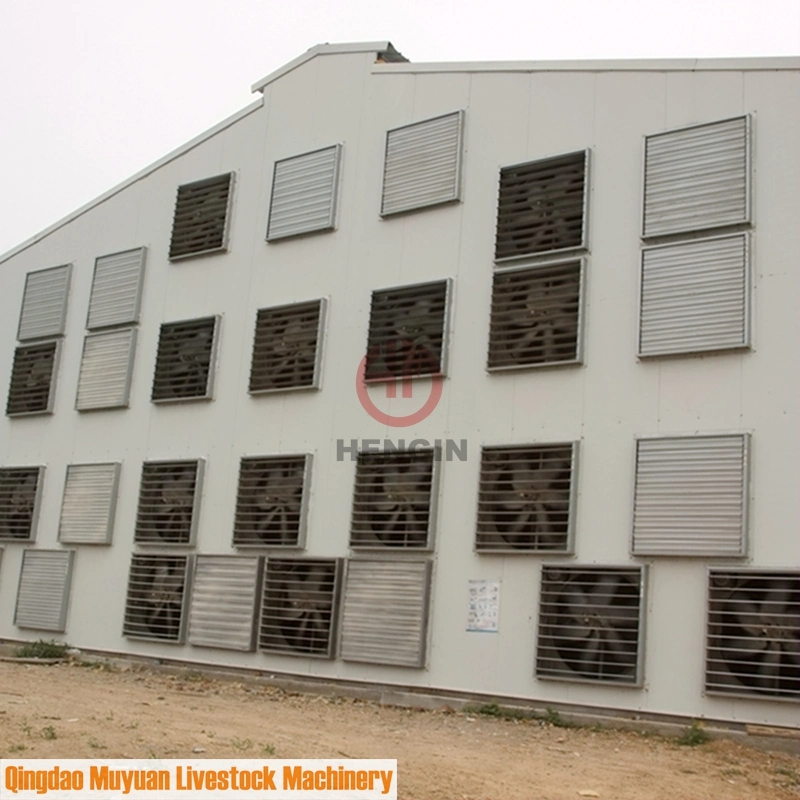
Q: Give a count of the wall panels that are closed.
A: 12